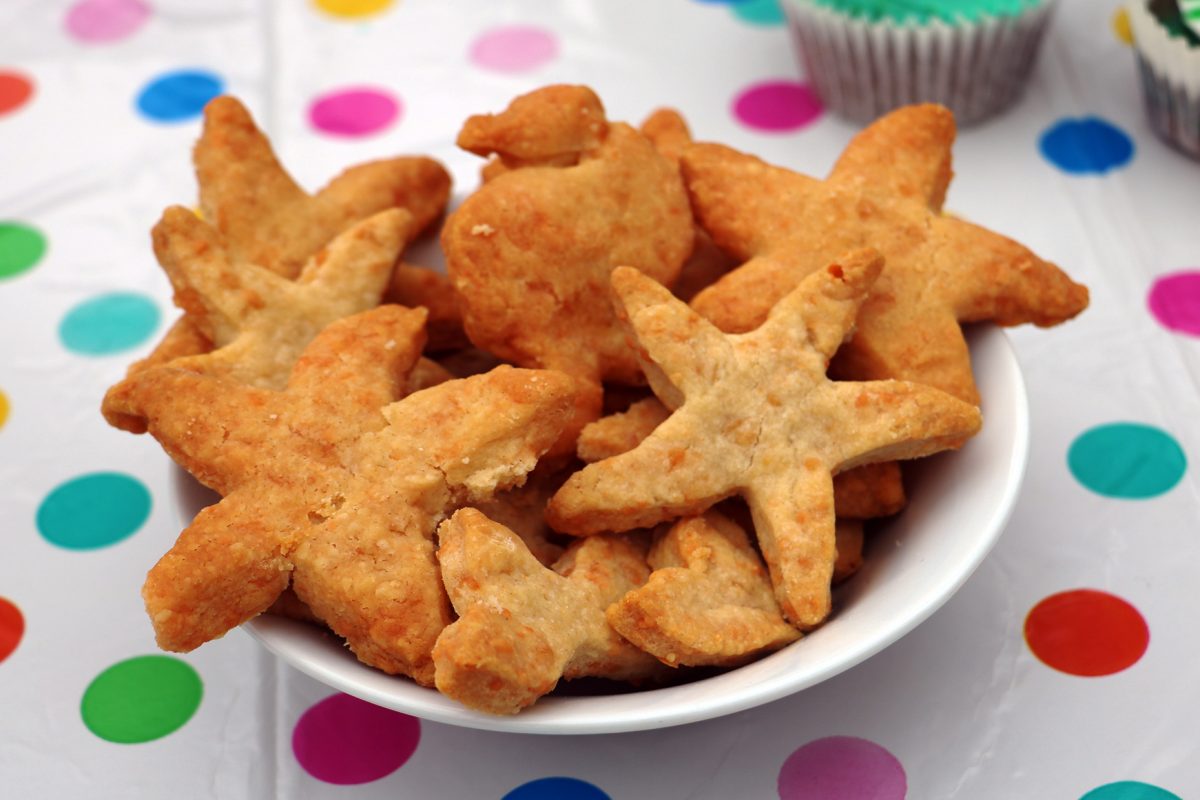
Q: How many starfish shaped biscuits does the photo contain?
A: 5